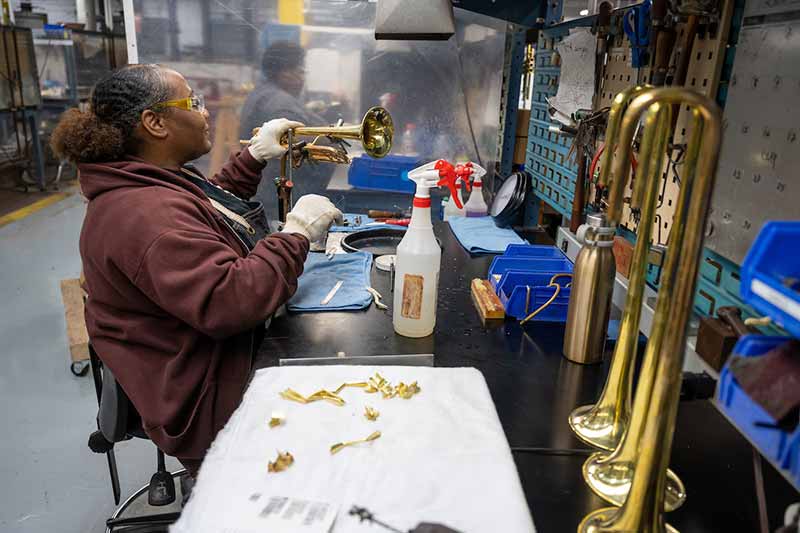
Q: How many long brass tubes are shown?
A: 3